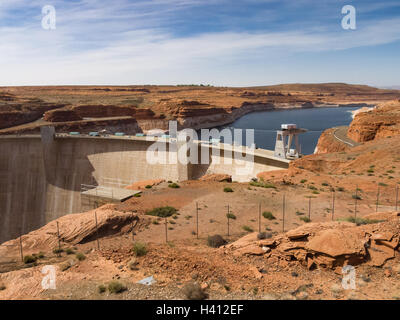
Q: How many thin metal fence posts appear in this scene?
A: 14